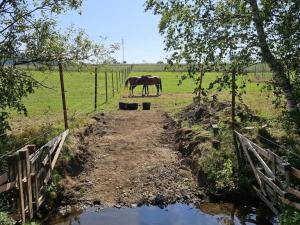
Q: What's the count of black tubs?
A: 3